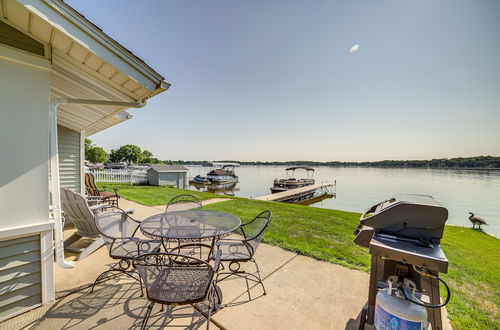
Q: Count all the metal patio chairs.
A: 4